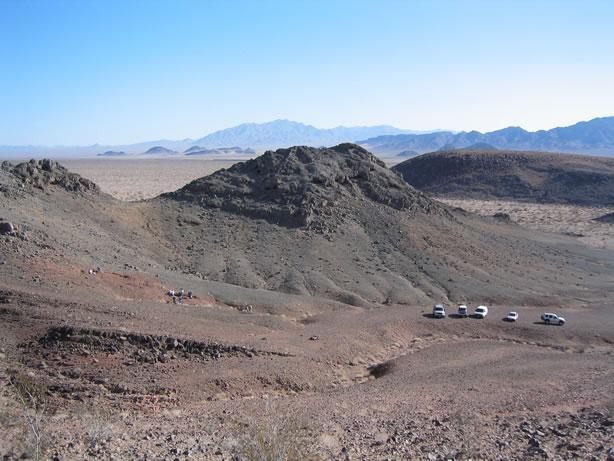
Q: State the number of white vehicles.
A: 5